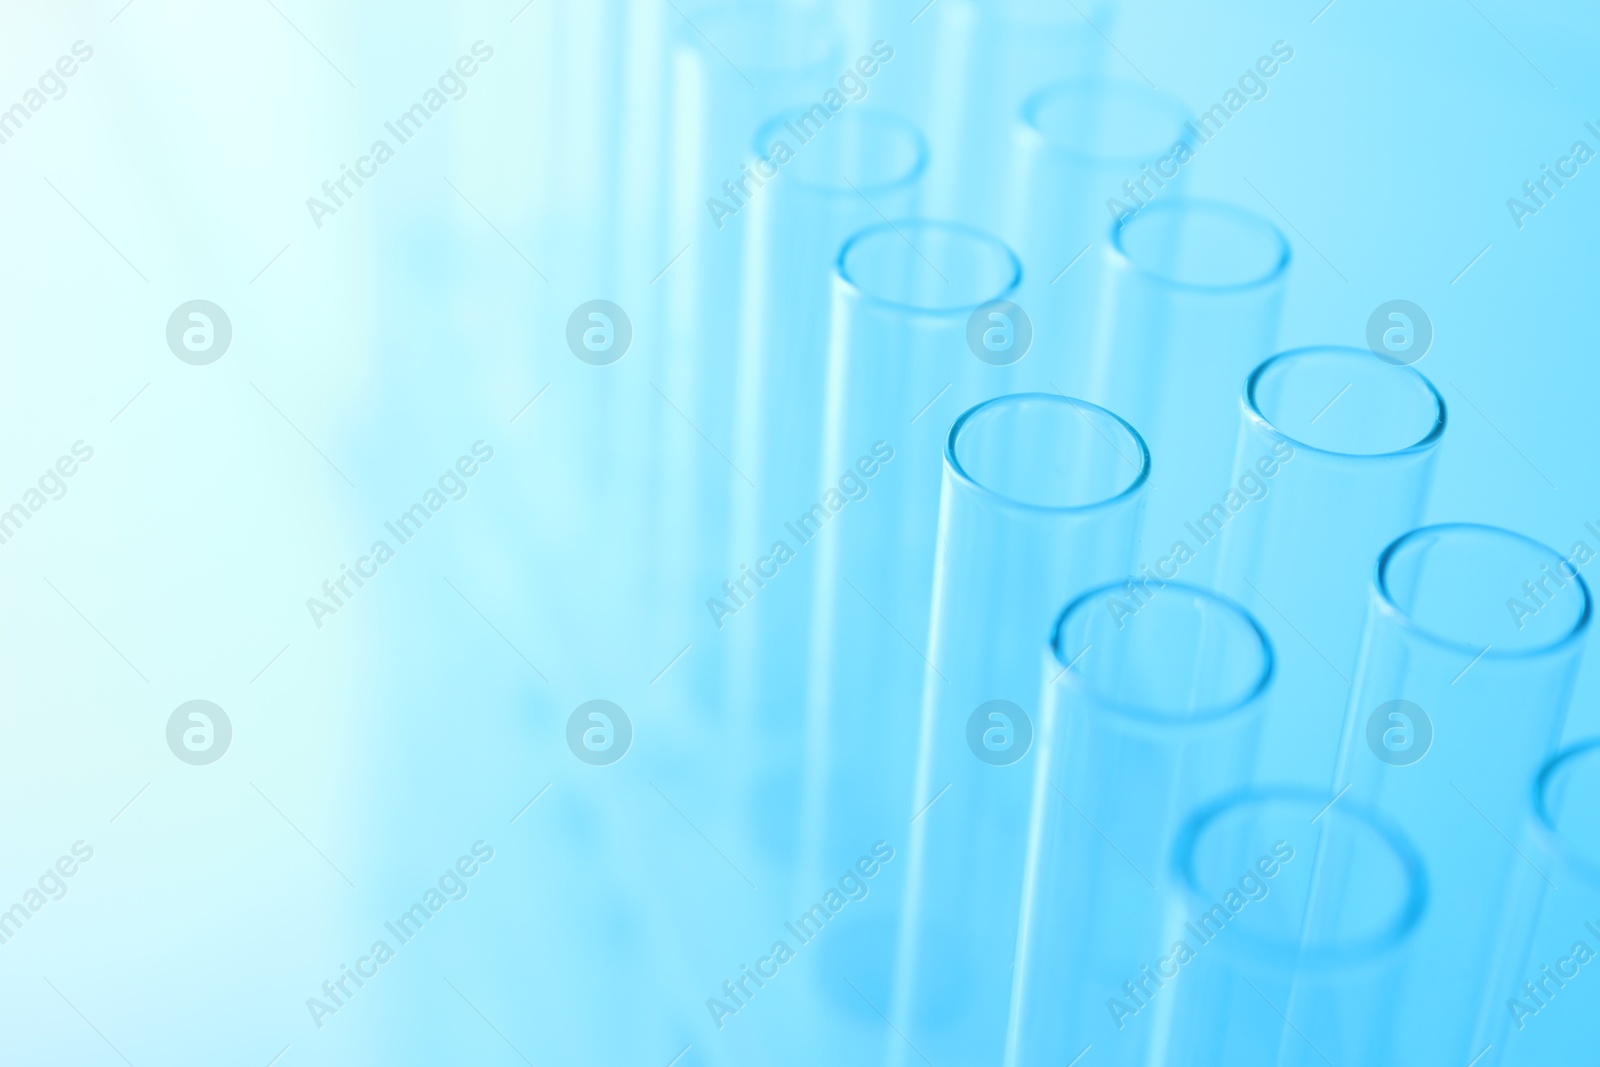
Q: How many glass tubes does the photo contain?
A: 12